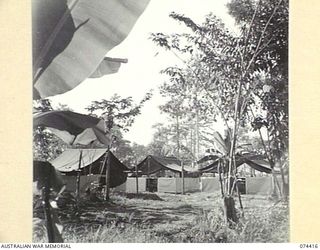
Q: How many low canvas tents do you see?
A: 3